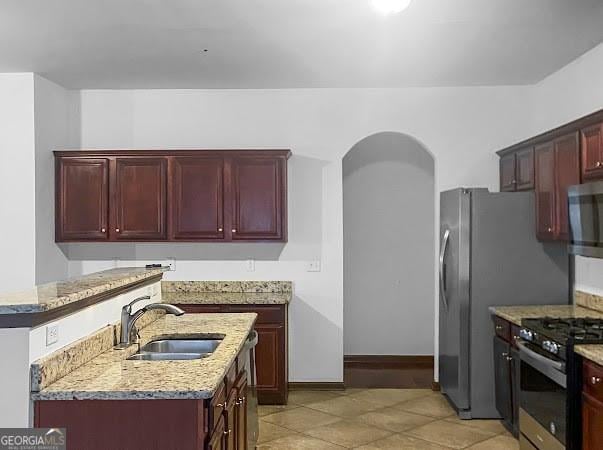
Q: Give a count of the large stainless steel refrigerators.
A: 1